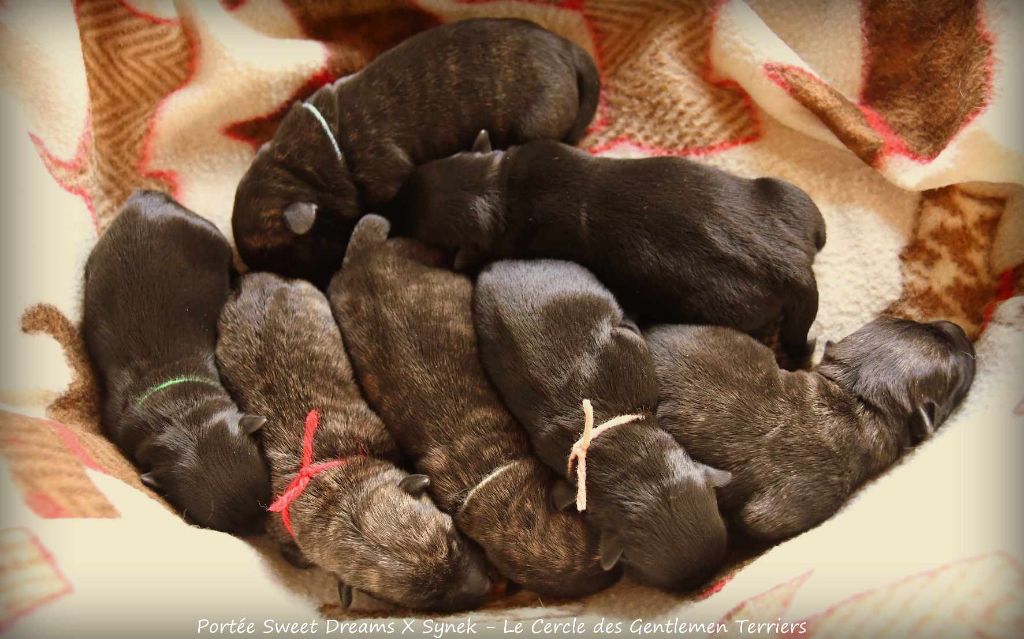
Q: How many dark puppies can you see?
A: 7